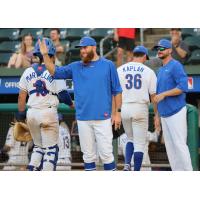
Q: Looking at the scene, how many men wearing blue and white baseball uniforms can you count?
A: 4